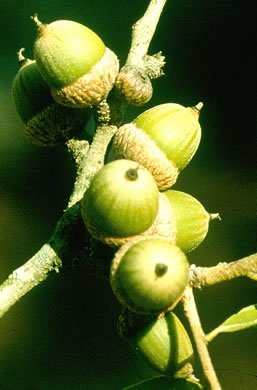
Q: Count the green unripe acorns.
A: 7